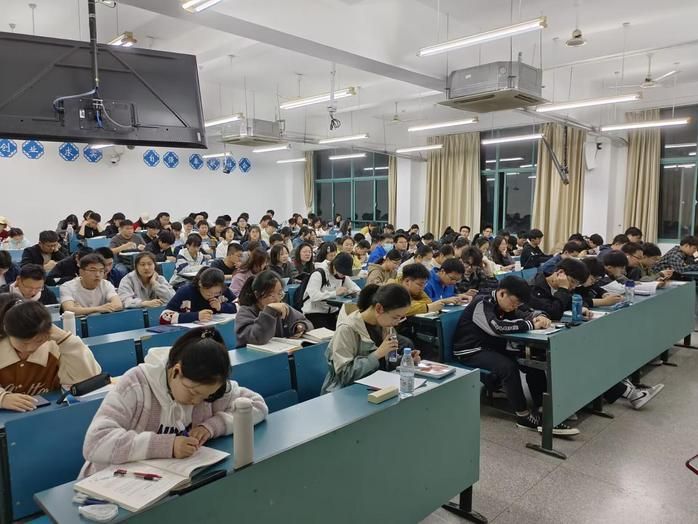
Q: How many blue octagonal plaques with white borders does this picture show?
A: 10